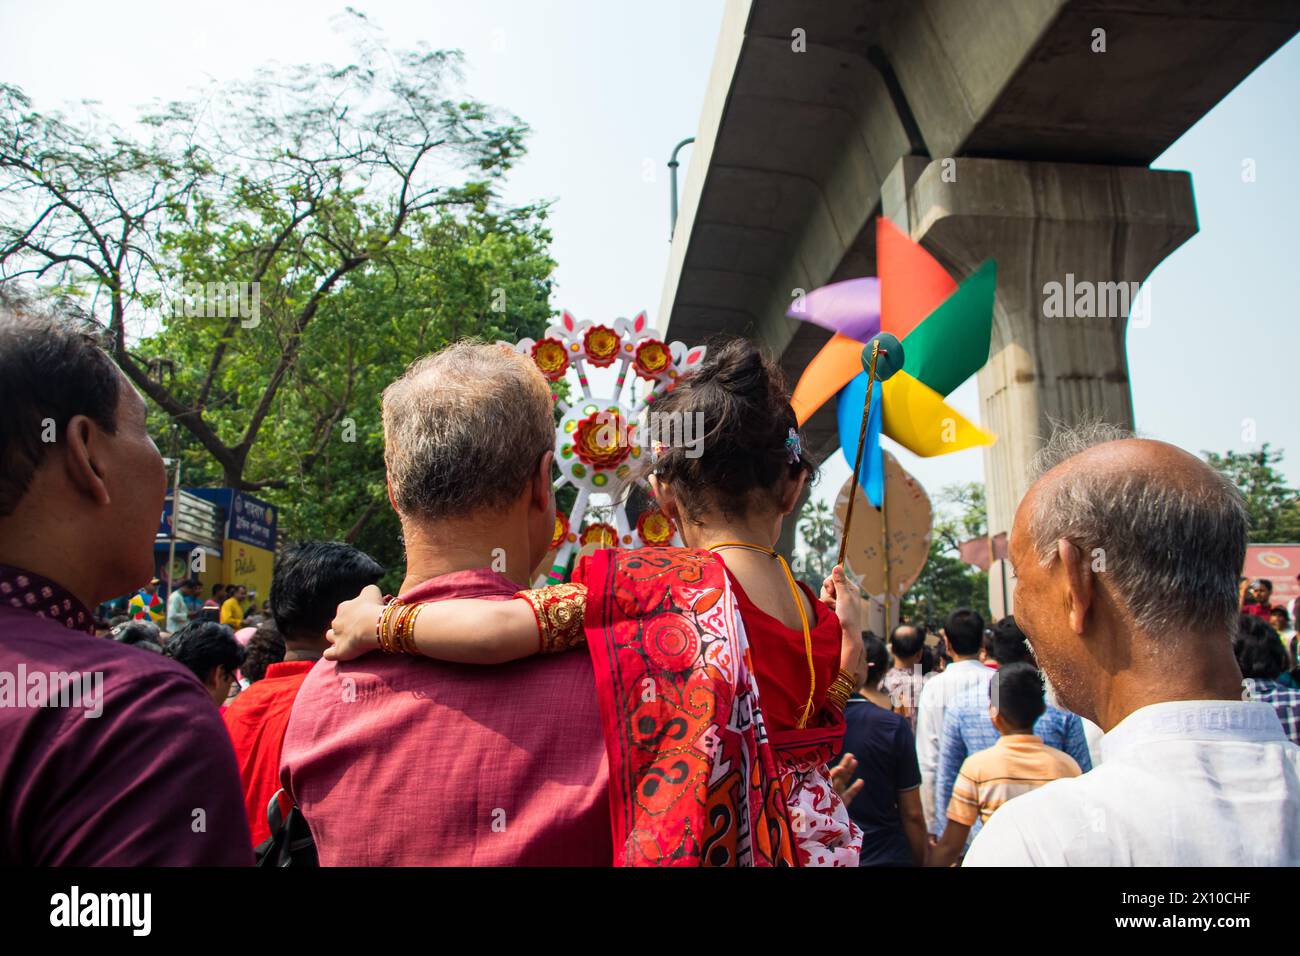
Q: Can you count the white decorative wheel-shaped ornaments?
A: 1